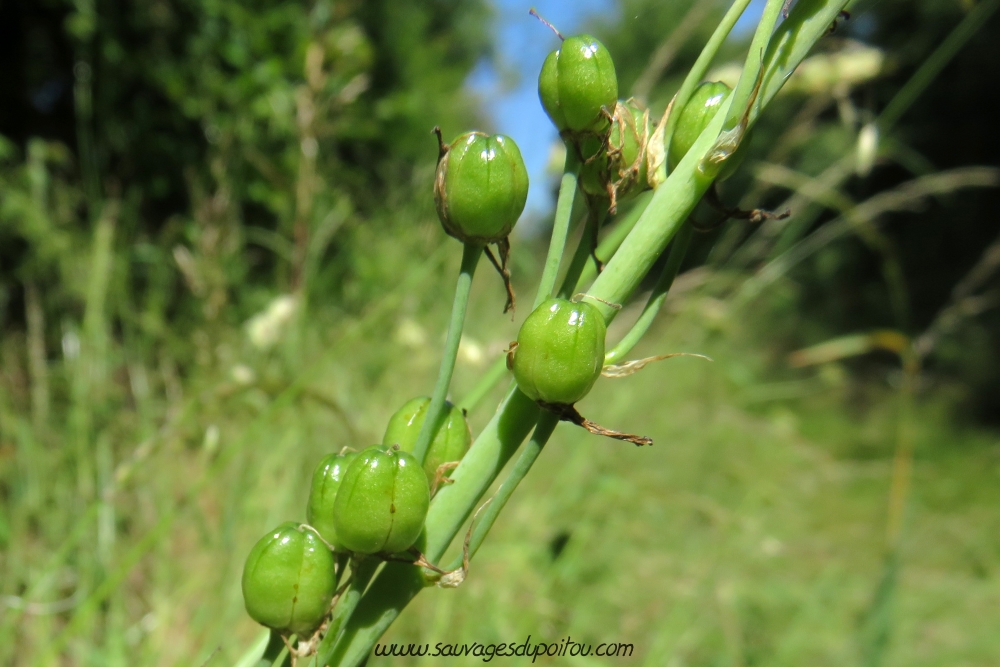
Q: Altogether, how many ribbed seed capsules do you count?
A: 9